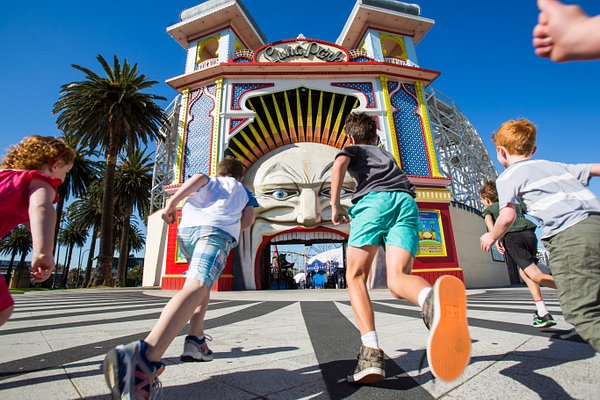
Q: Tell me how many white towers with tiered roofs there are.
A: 2